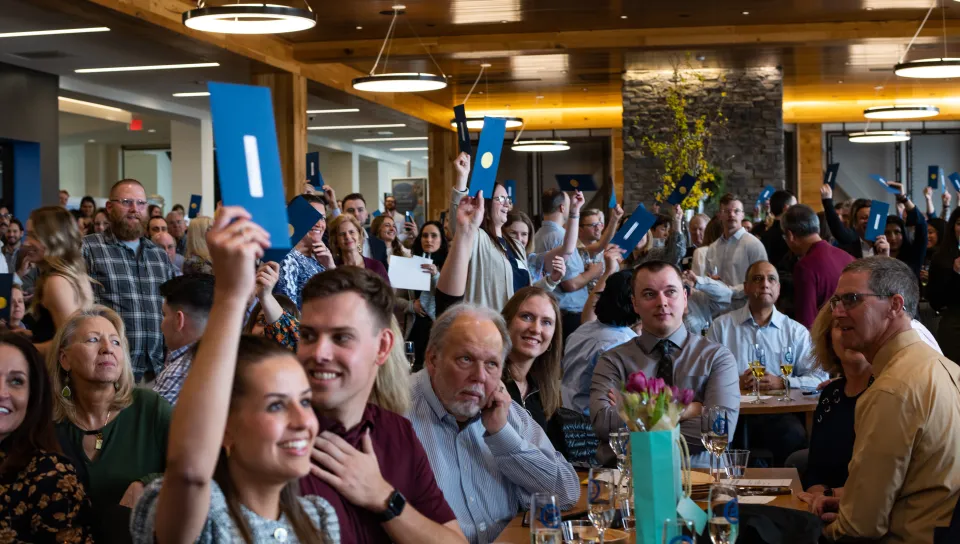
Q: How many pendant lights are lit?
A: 7